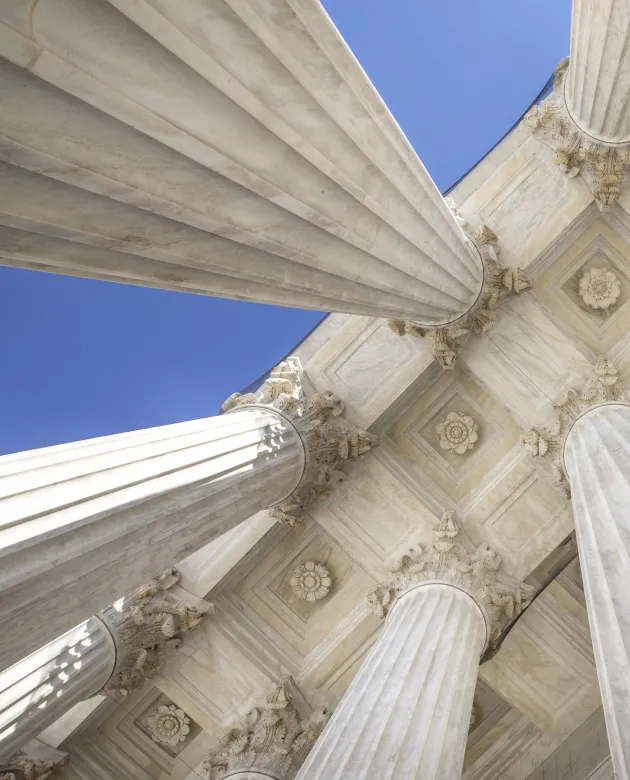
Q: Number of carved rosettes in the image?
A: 4